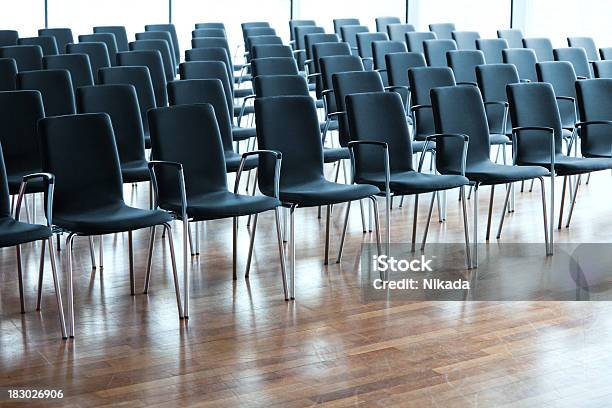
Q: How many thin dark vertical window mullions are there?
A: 5